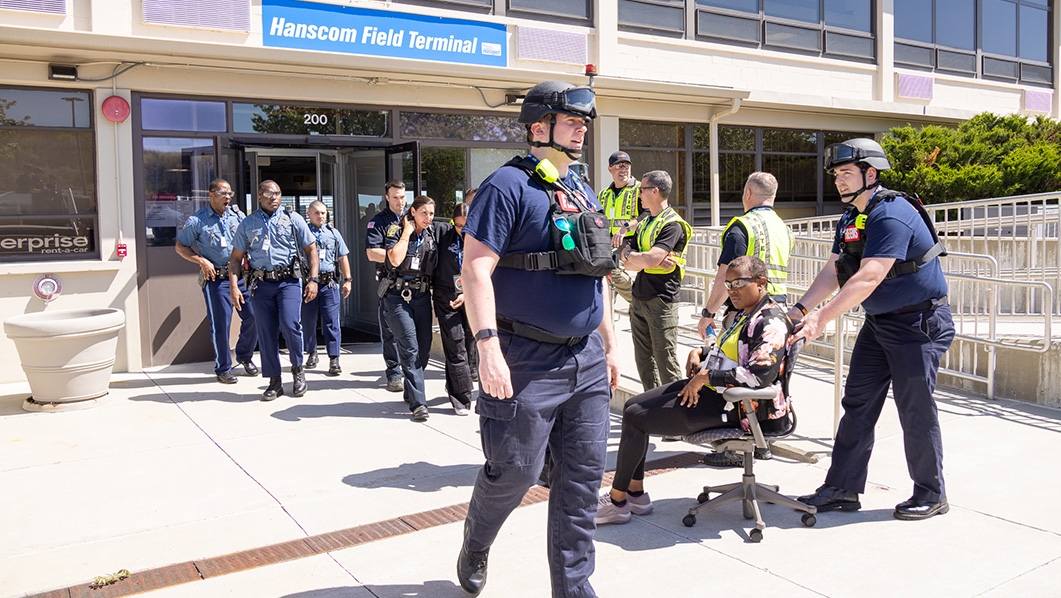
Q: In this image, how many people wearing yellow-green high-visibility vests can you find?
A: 3